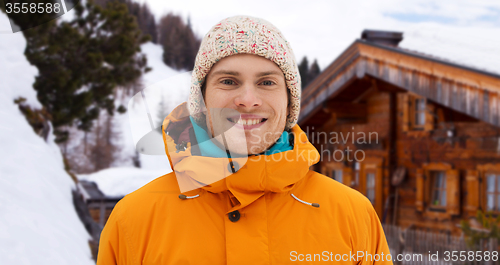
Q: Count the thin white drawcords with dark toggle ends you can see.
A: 2